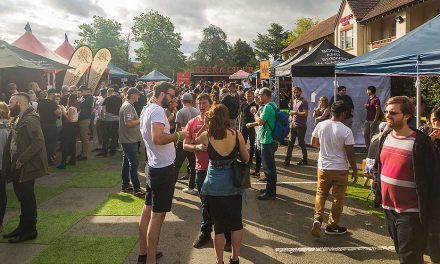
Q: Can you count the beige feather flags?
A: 2